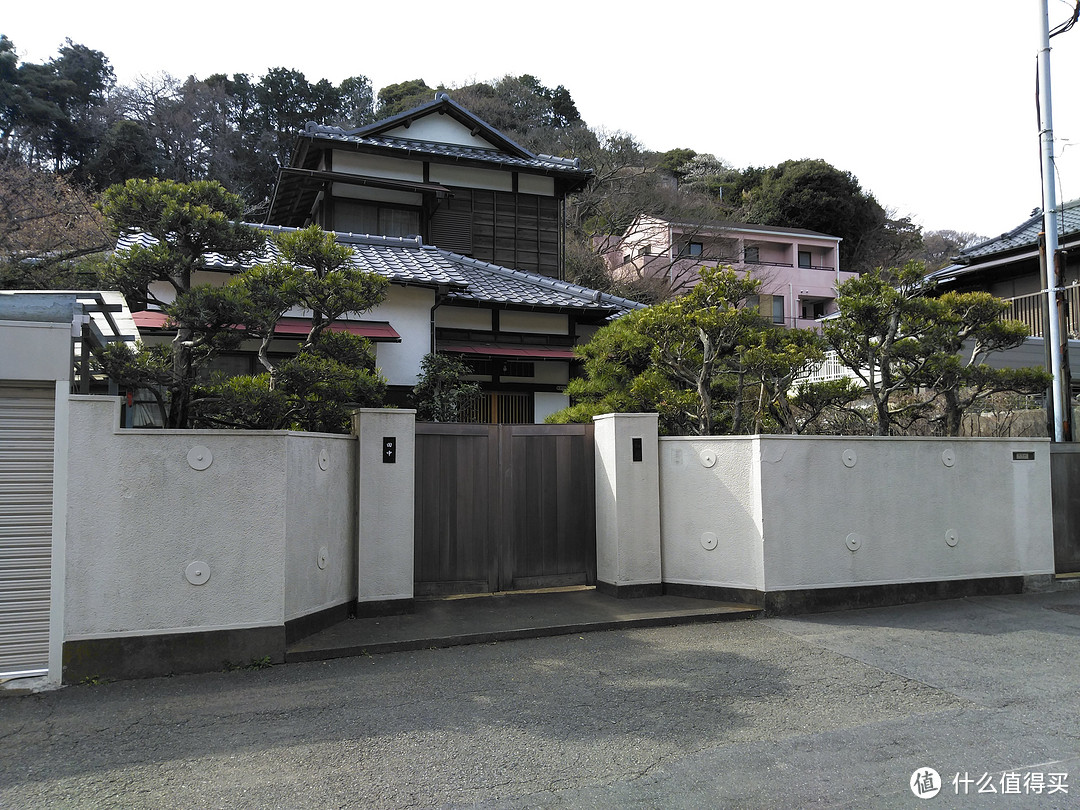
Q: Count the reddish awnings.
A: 2